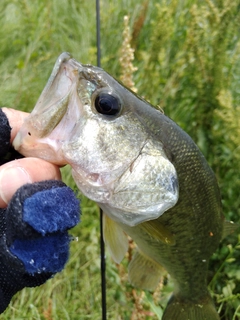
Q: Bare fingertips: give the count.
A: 2